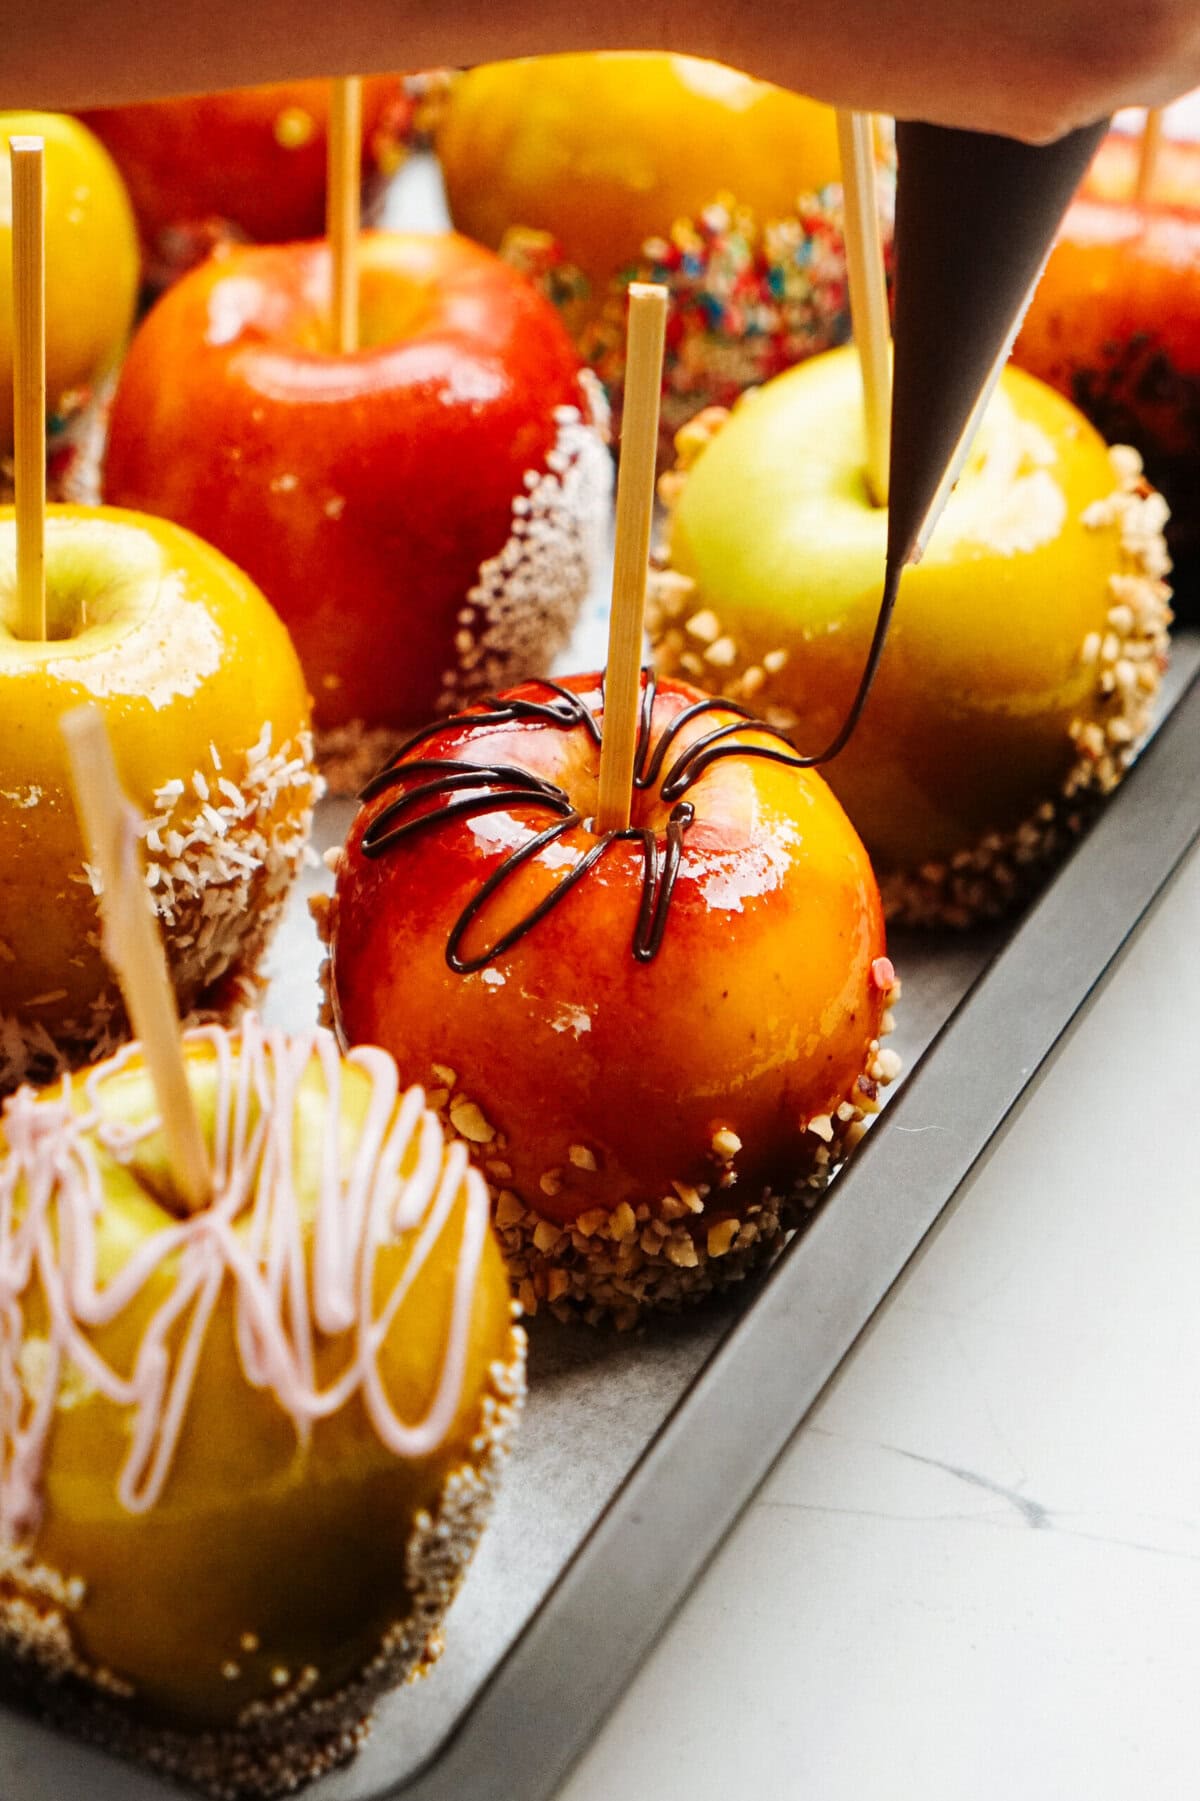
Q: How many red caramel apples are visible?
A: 4